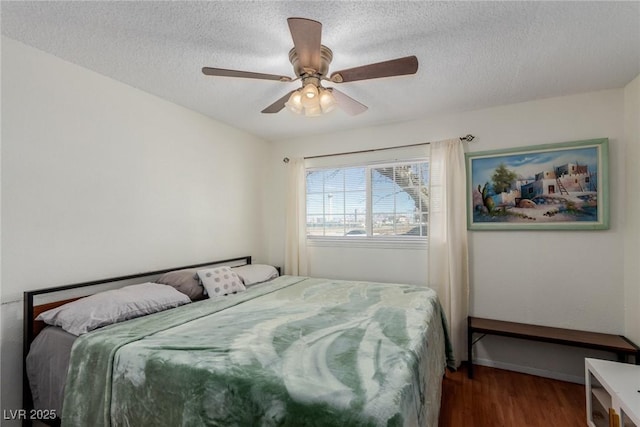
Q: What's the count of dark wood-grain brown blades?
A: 5